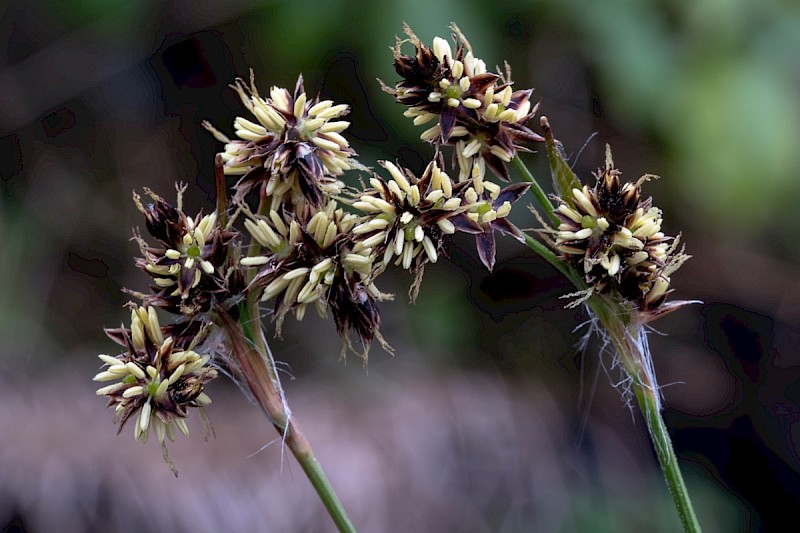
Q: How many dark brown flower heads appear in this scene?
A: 7